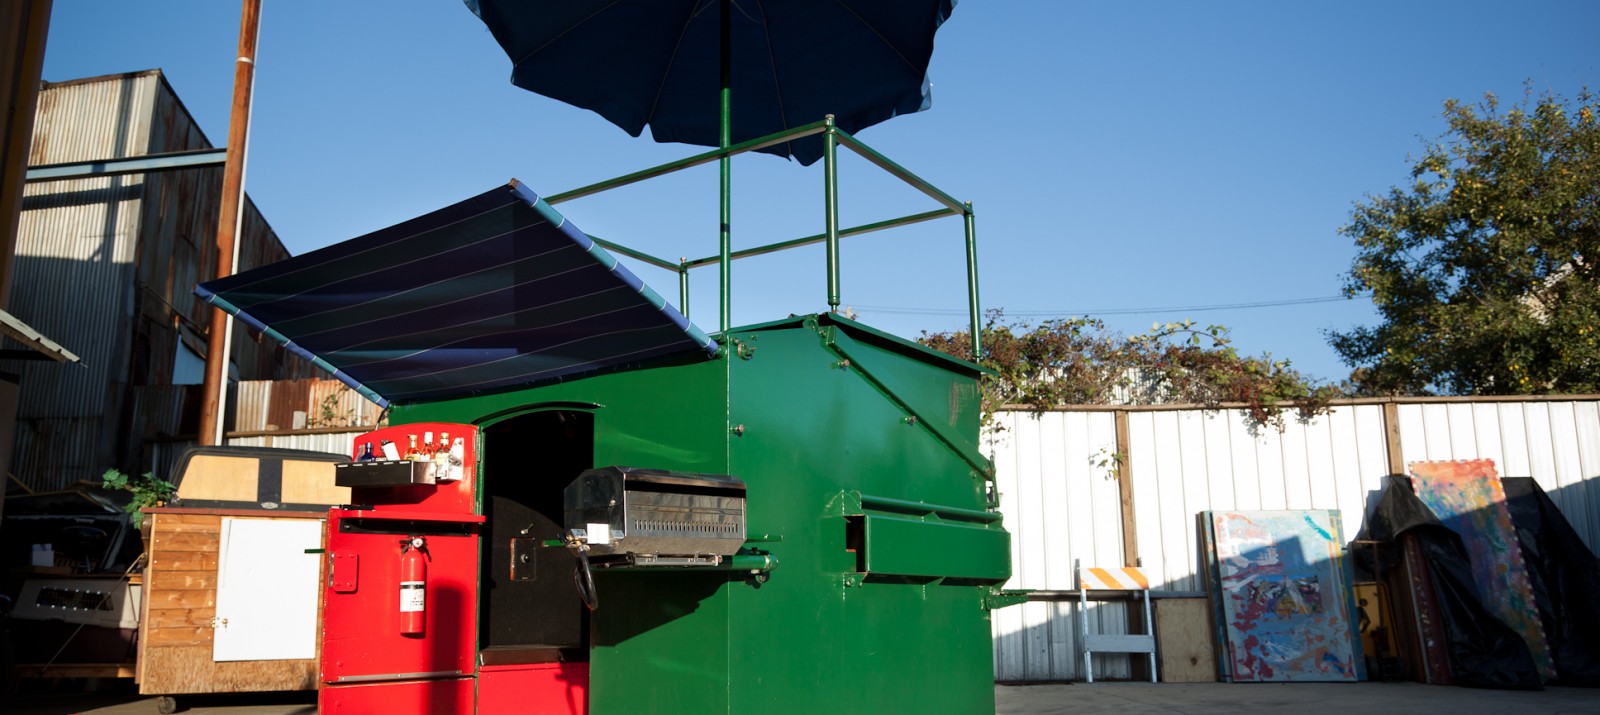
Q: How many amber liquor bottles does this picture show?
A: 3